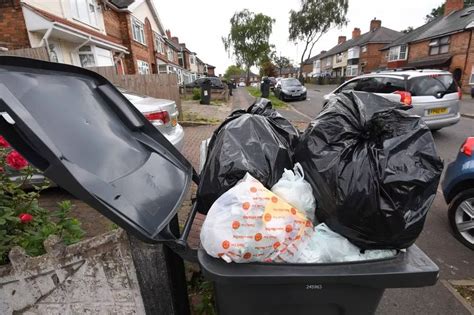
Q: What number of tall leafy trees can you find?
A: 2